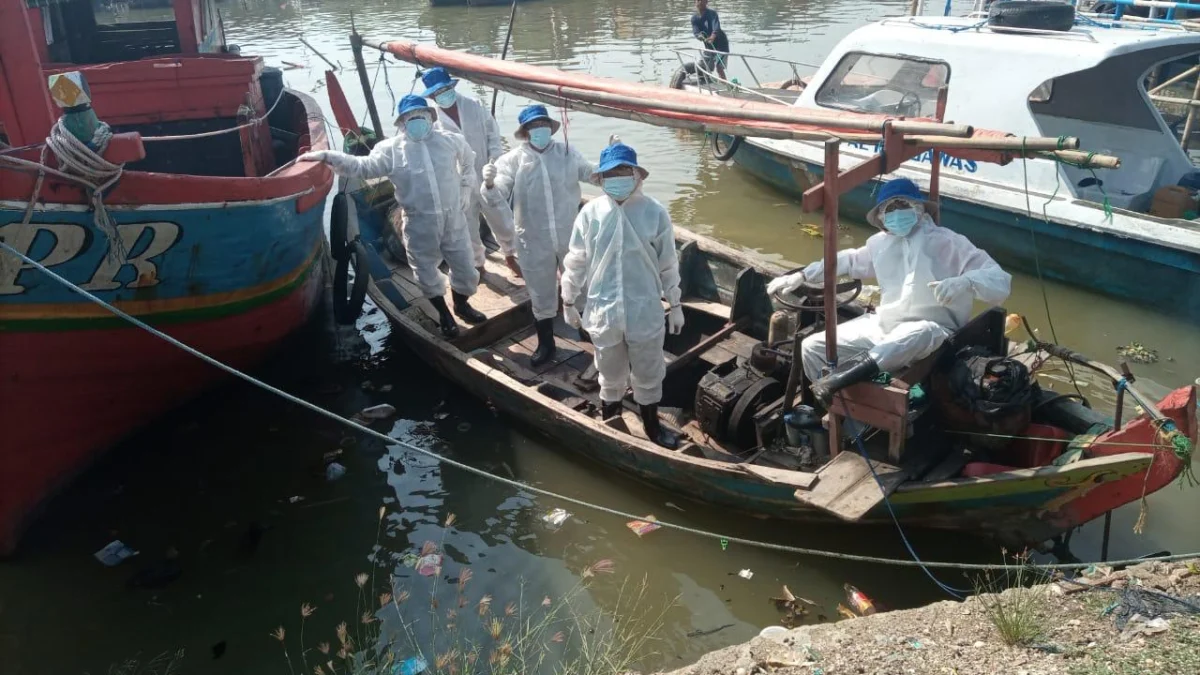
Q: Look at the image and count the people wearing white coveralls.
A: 5